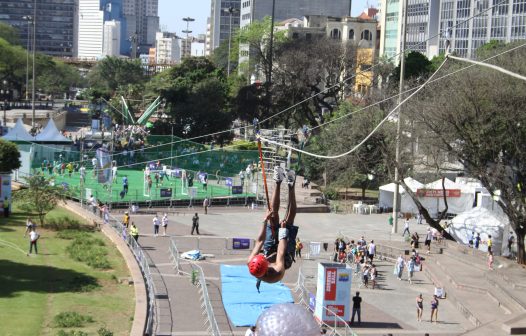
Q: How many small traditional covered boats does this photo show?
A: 0